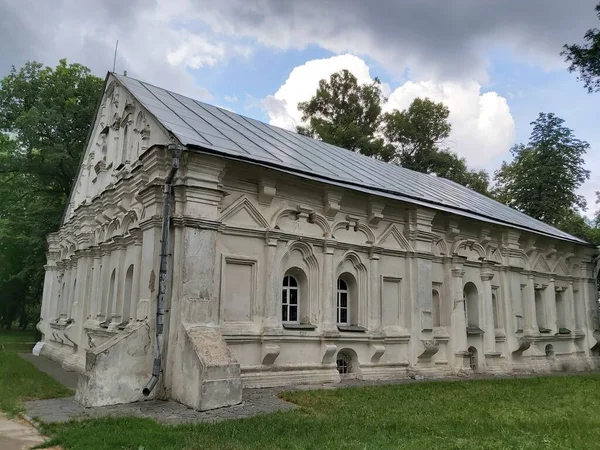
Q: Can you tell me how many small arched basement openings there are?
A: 3